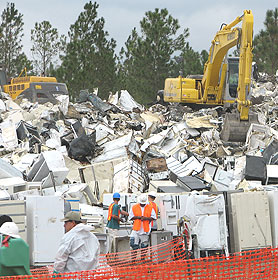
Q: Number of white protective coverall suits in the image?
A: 1